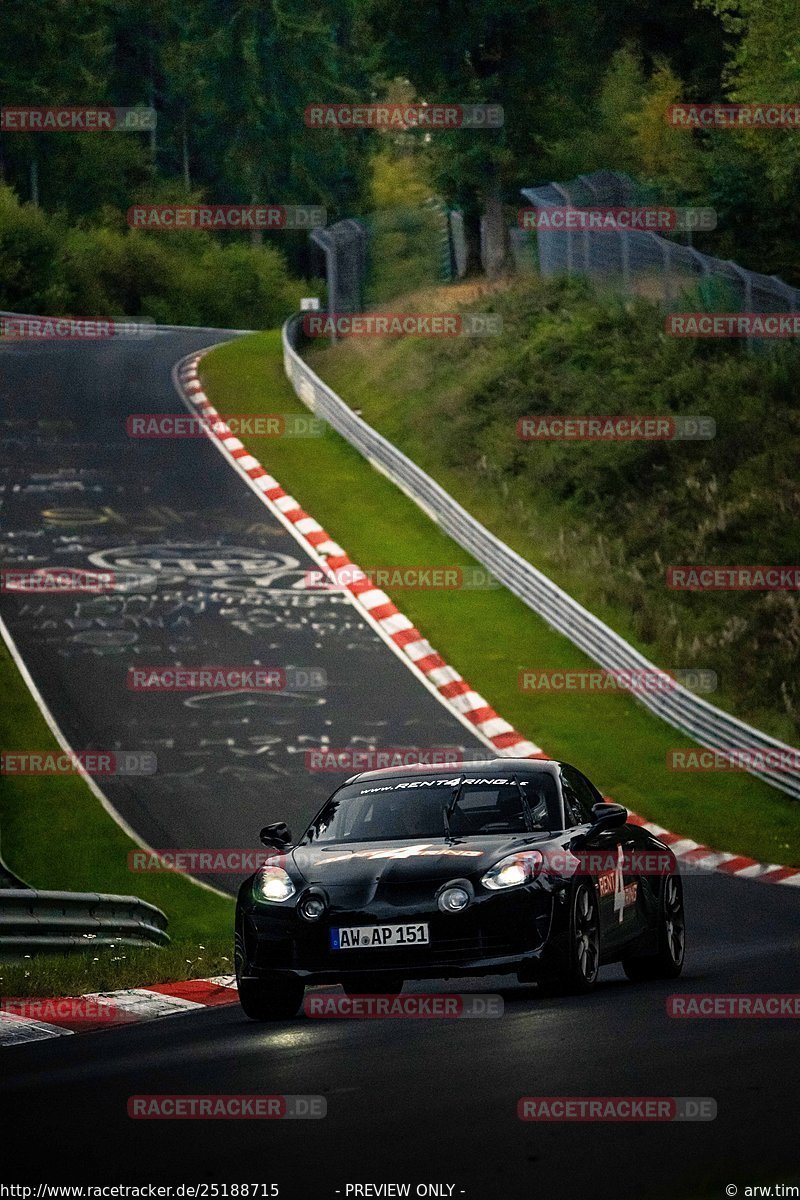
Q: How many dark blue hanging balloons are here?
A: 0